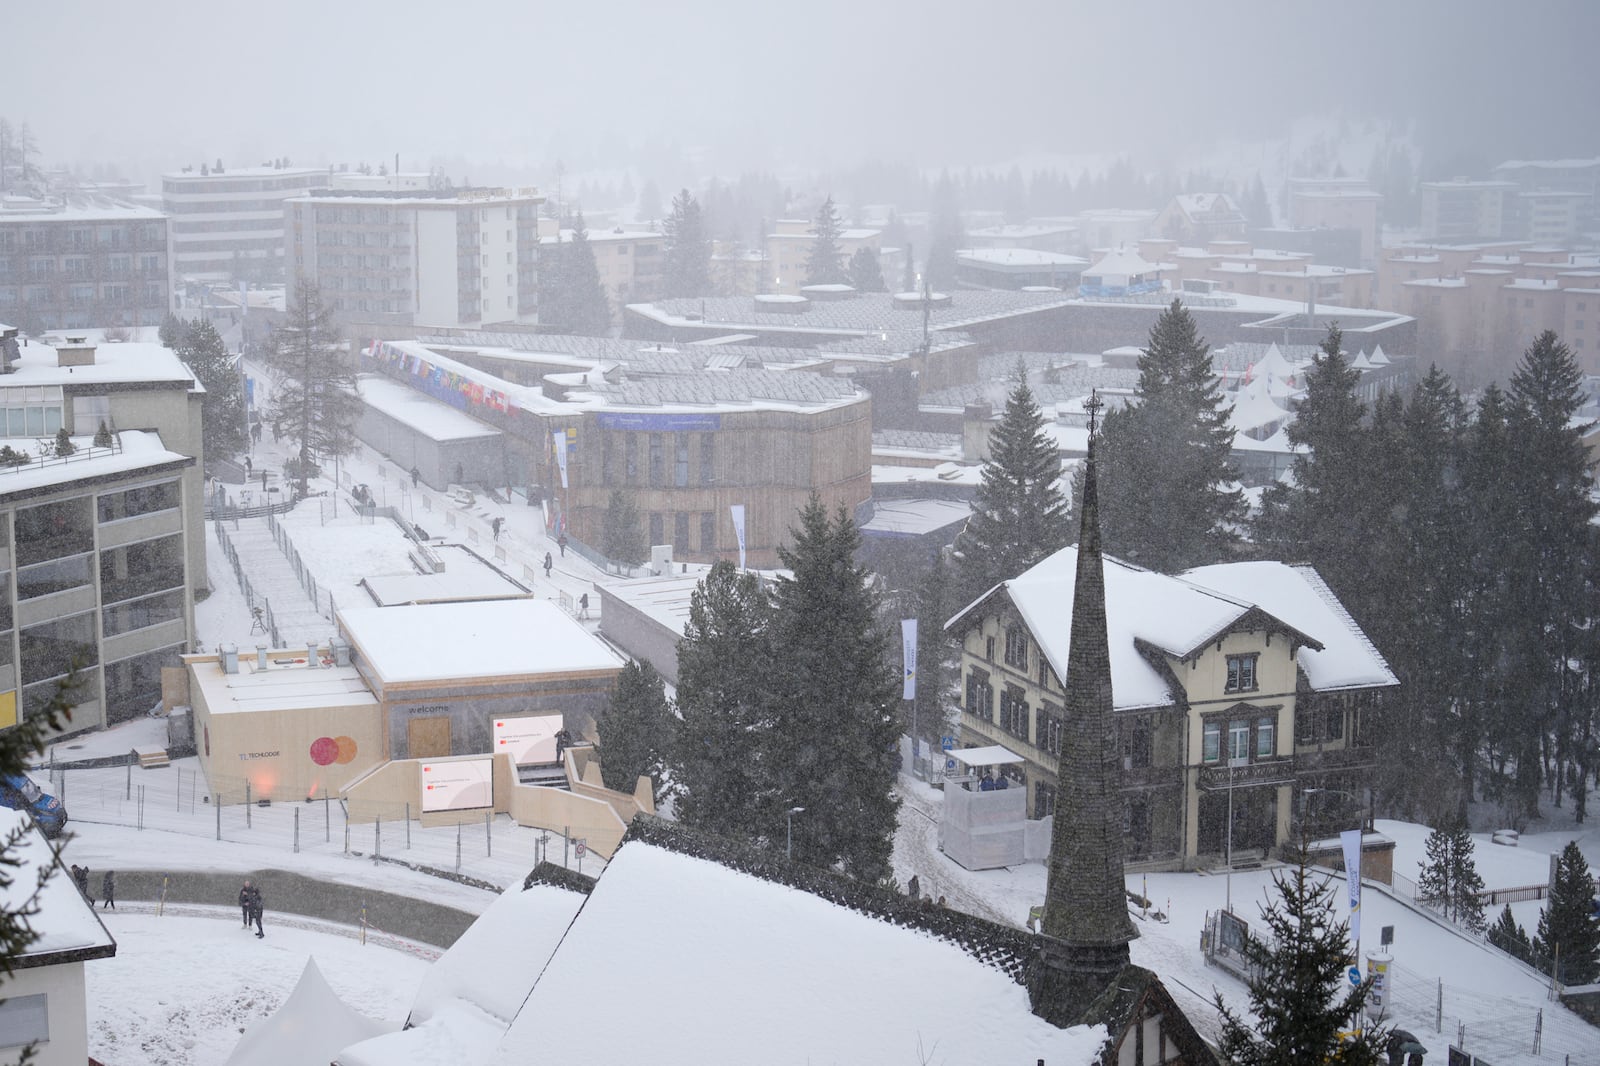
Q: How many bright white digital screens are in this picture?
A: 2